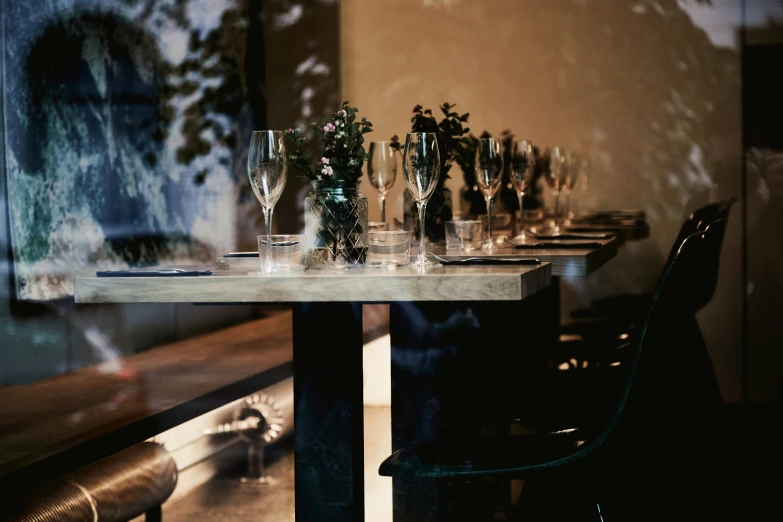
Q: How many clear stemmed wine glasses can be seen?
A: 7